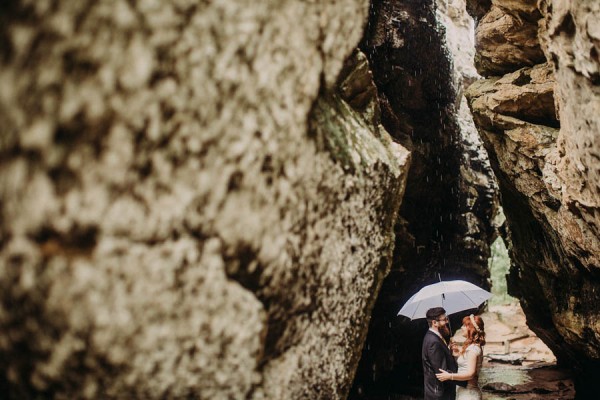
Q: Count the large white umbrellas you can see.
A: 1